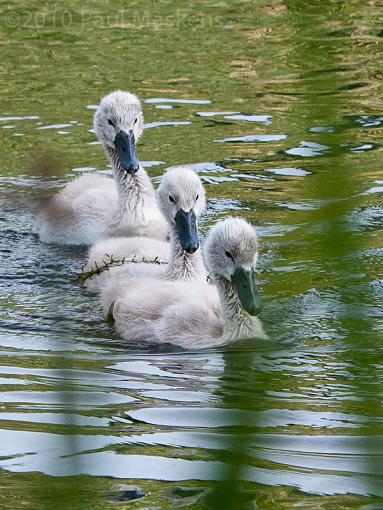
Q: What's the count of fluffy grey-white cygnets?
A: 3